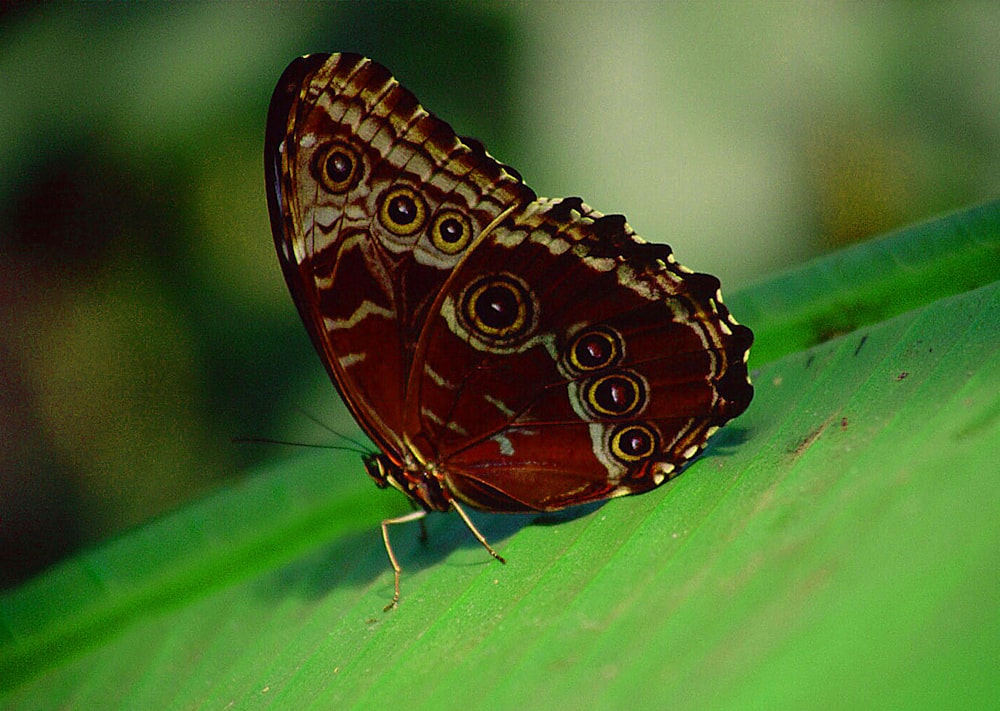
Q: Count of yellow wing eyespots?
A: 7